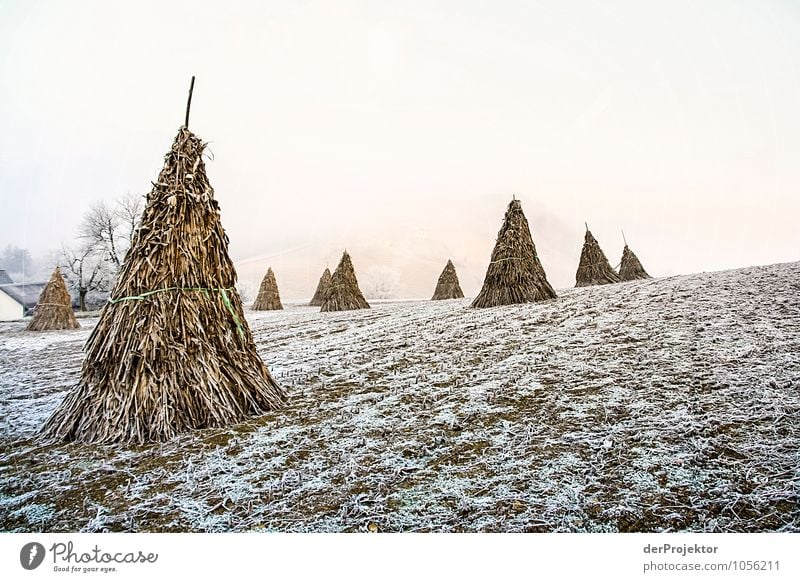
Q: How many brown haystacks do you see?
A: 9